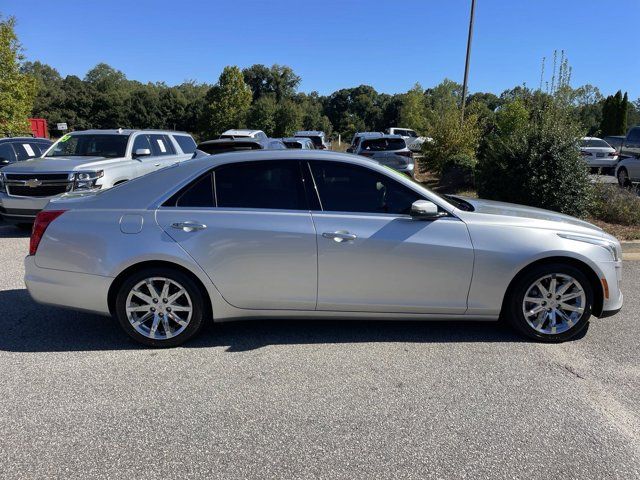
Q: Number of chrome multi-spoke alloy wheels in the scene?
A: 2